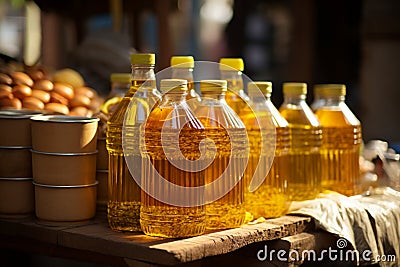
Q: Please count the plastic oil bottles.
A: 9